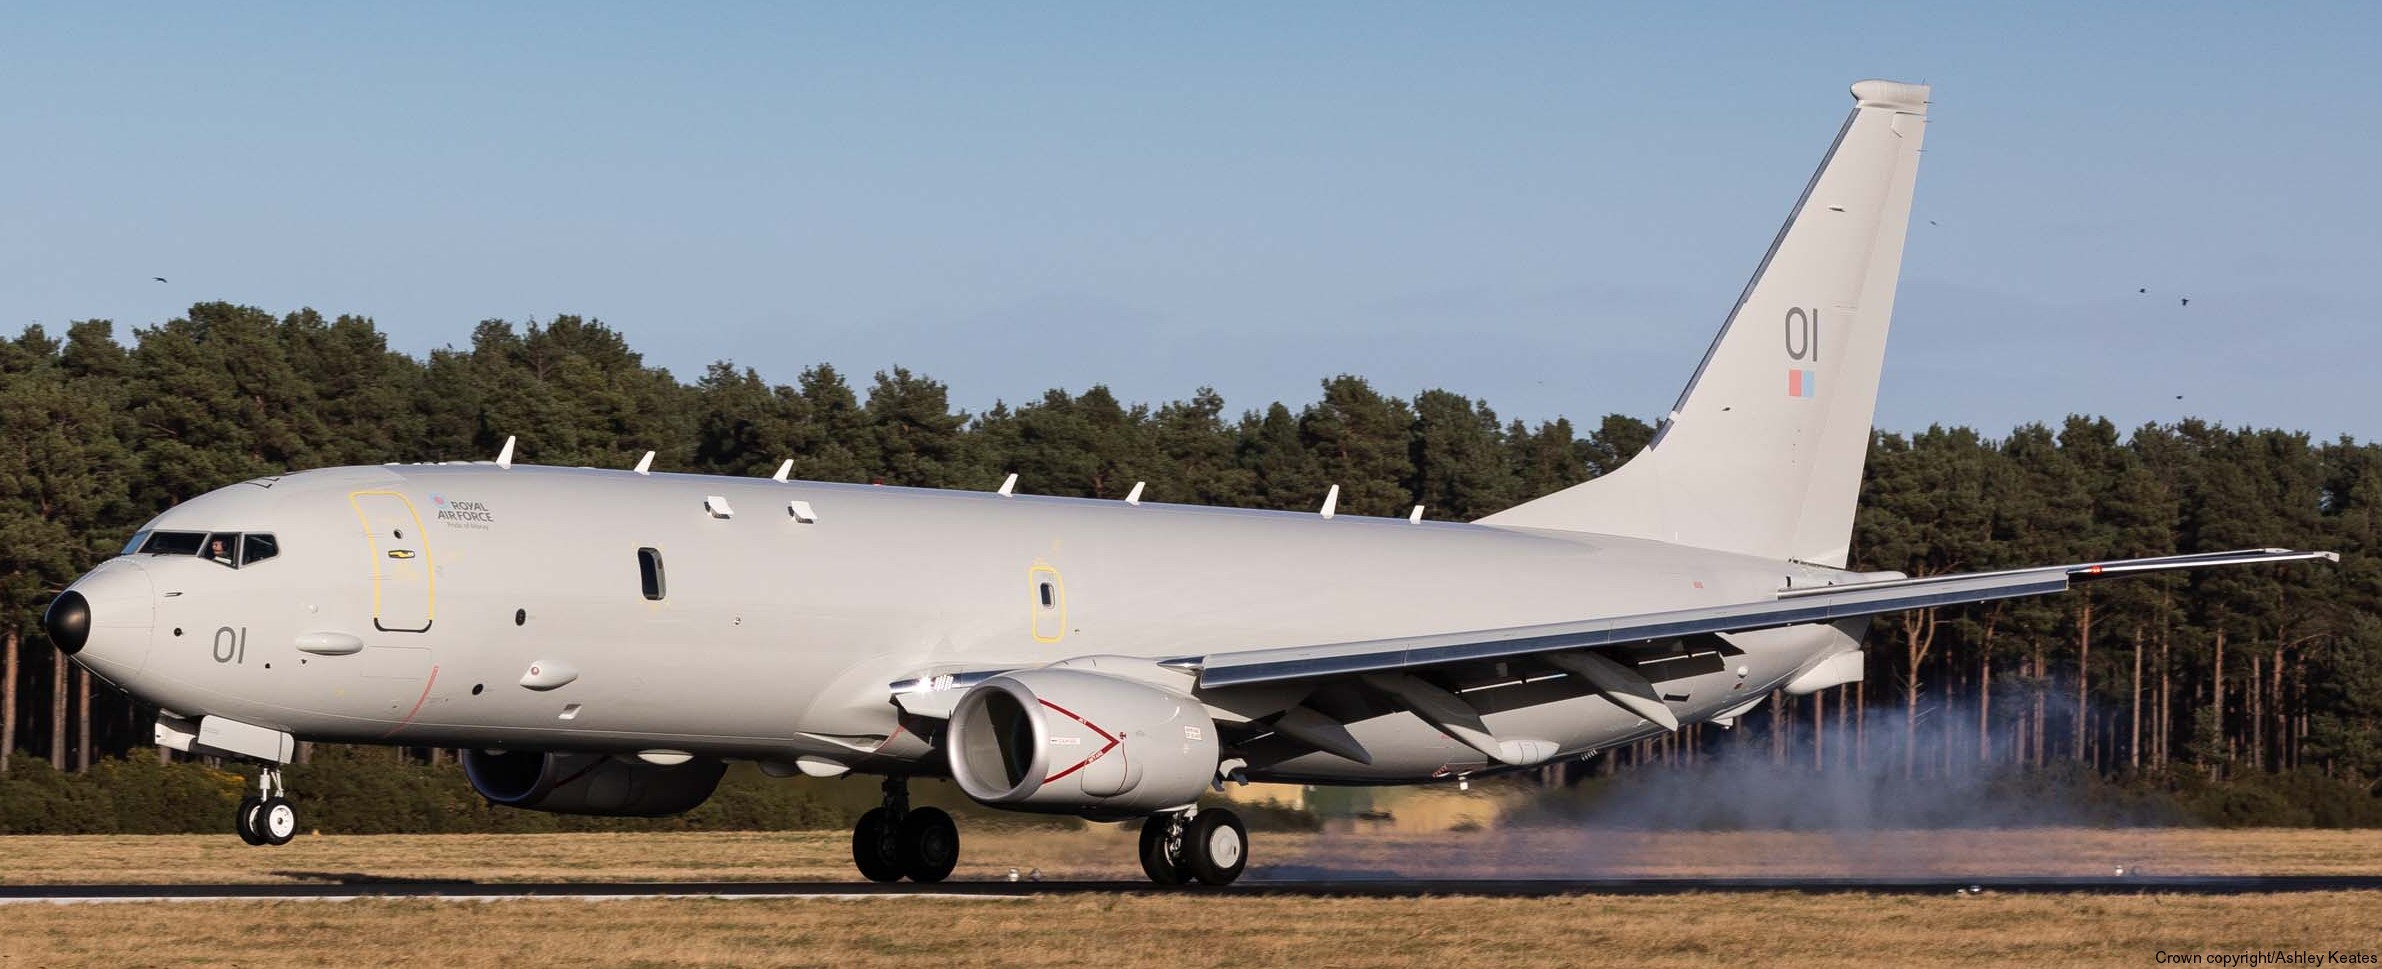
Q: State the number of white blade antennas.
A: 7